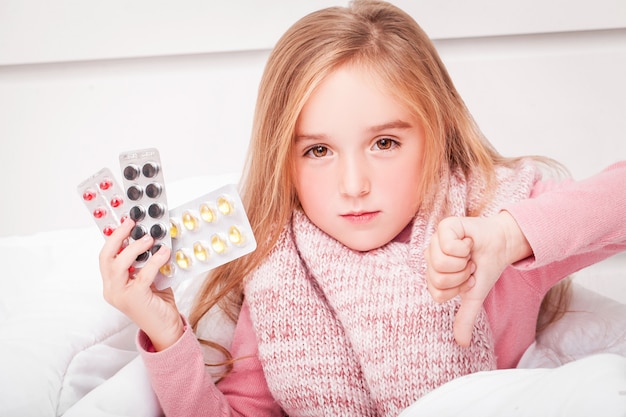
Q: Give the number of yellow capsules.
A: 9